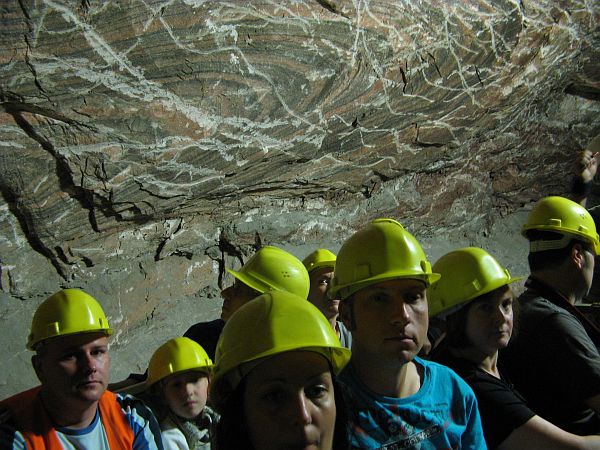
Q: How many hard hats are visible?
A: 8